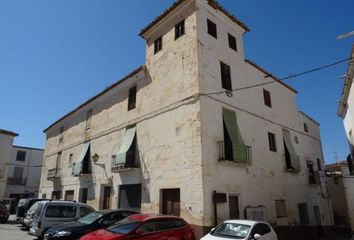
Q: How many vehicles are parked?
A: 7